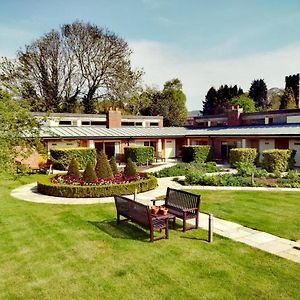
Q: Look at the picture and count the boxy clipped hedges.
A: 5